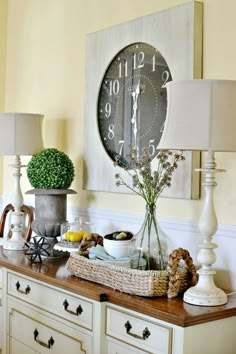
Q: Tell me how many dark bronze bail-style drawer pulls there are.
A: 4